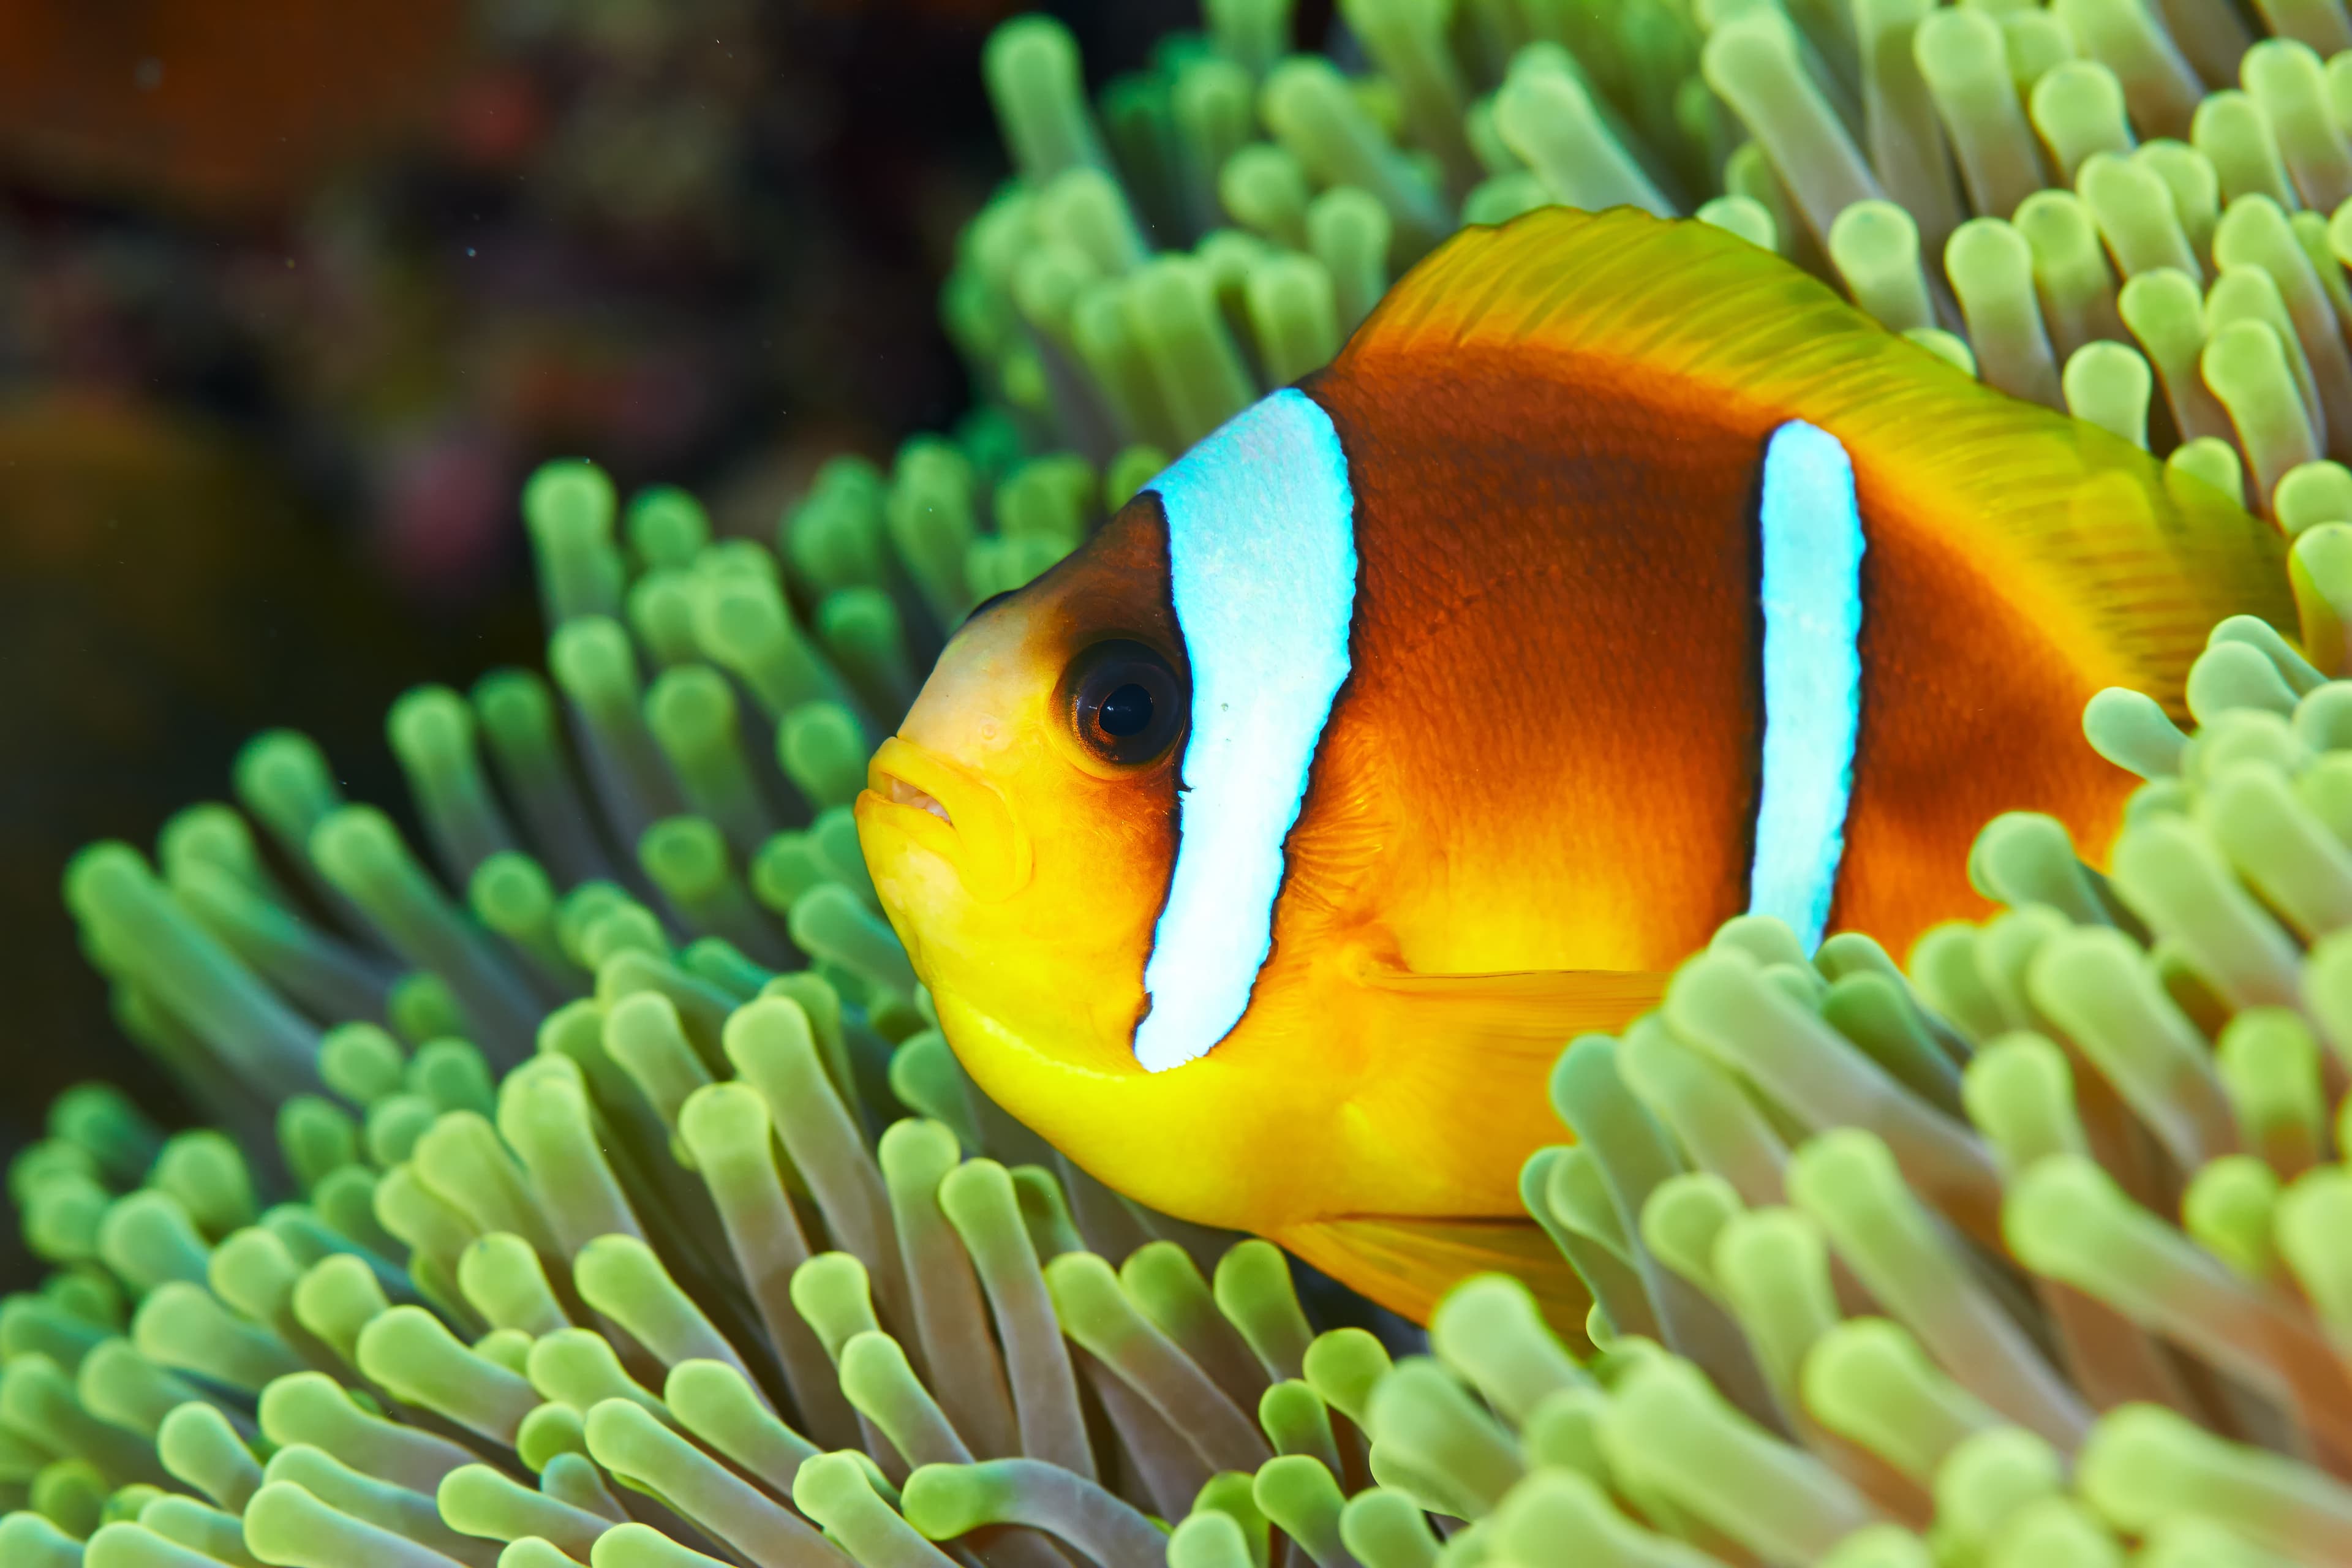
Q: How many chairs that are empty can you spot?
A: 0